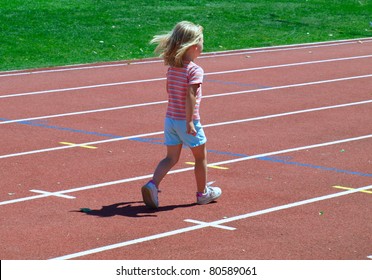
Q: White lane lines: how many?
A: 6